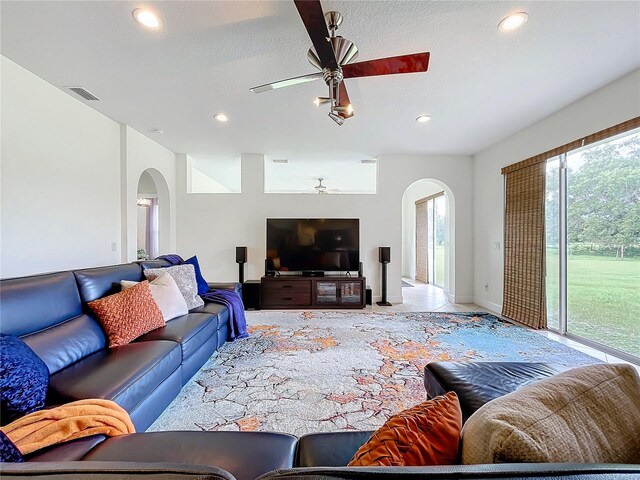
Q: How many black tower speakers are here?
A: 2